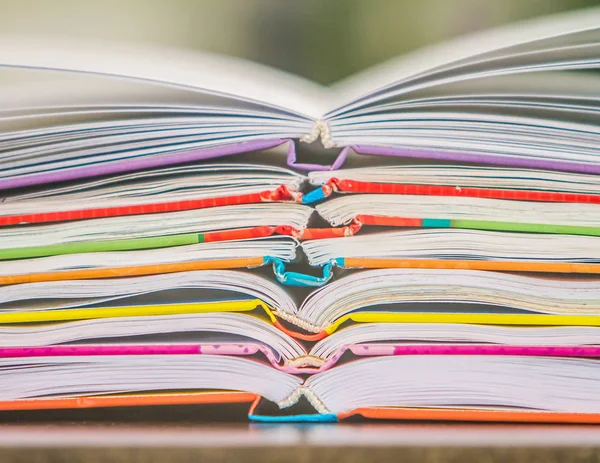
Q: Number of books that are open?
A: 7